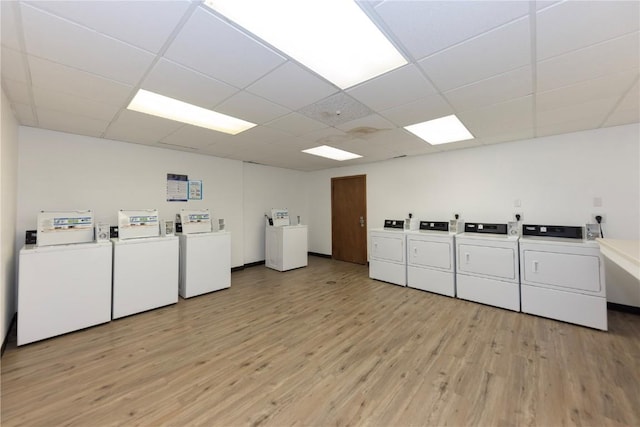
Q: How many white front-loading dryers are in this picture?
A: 4